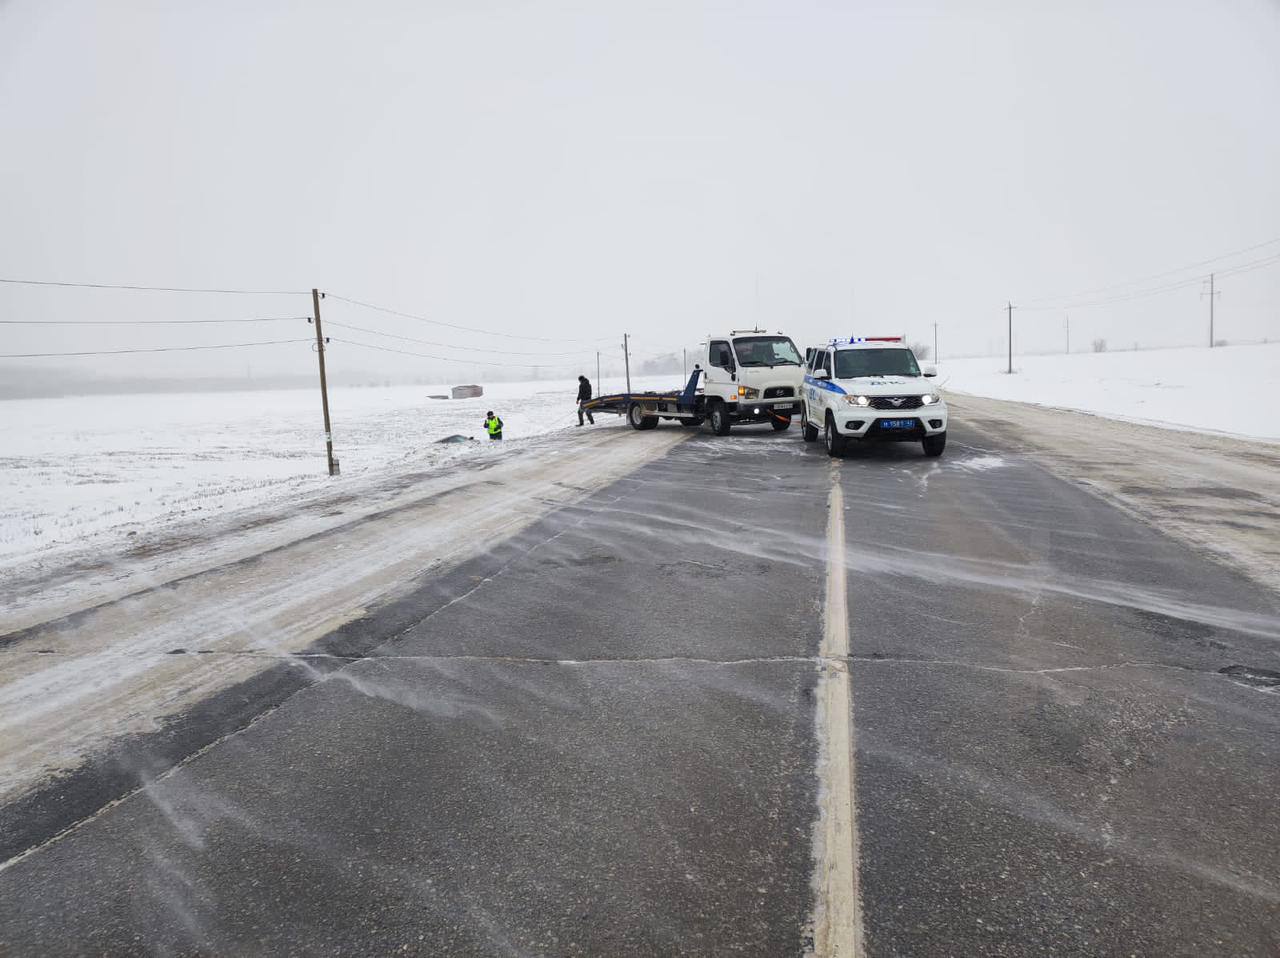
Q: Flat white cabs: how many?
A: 1